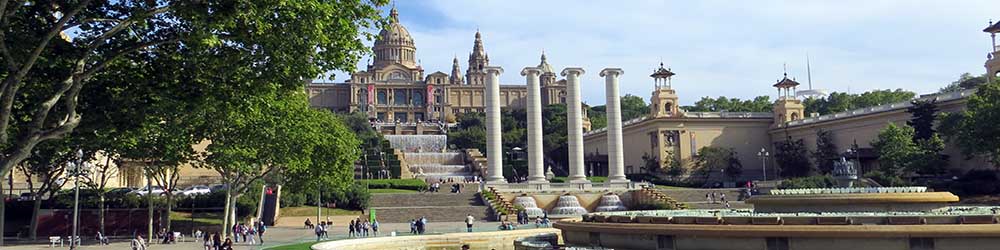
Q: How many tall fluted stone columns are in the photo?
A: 4